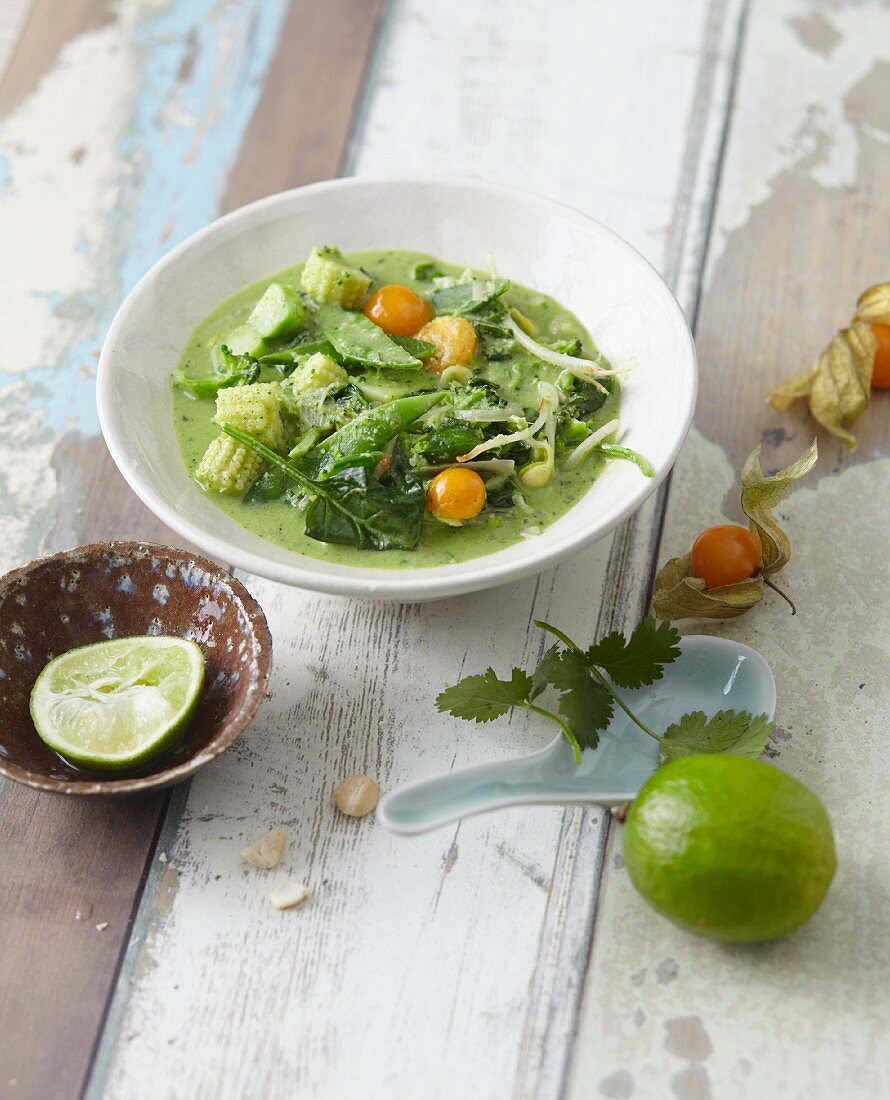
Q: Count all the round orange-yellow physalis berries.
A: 5